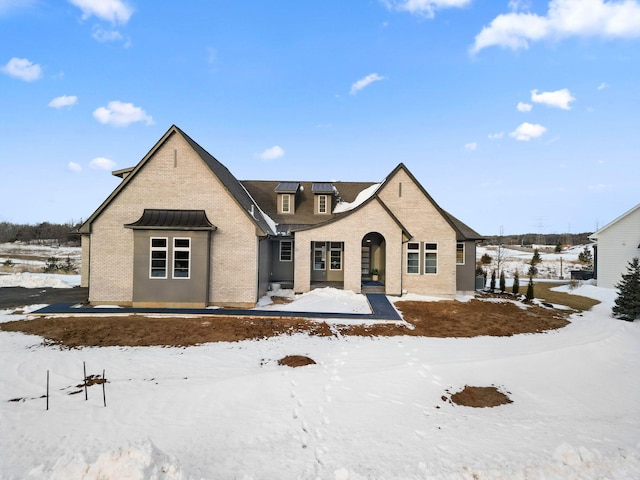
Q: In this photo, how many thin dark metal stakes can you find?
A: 3